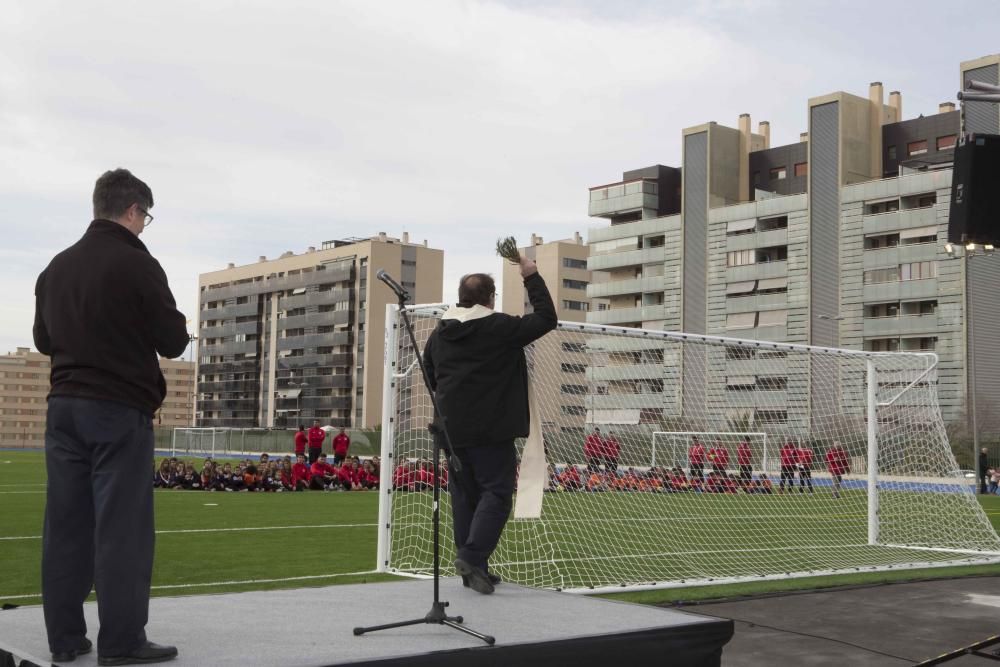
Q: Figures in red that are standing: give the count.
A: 11